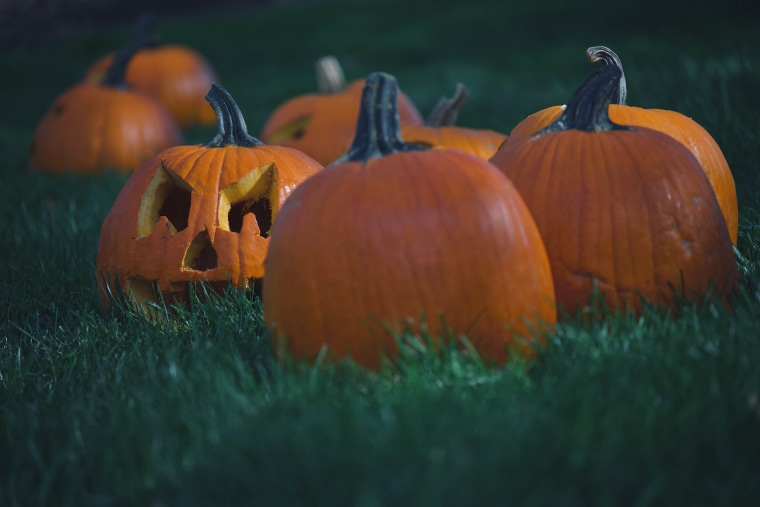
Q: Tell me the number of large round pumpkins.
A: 8